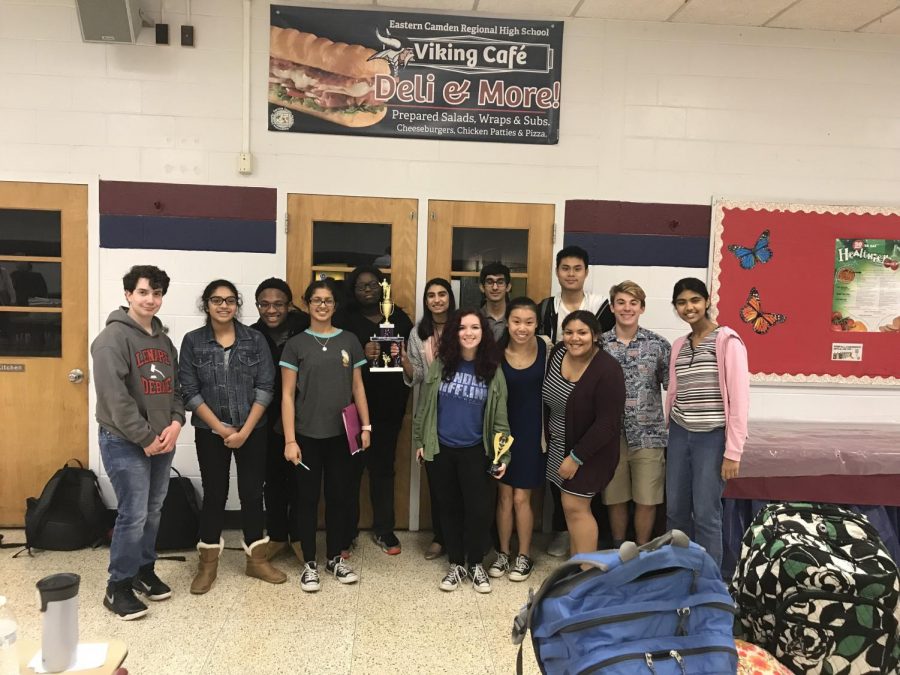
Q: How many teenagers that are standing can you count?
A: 13